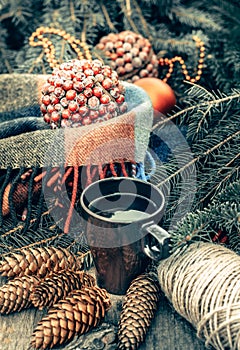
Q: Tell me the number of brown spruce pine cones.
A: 5